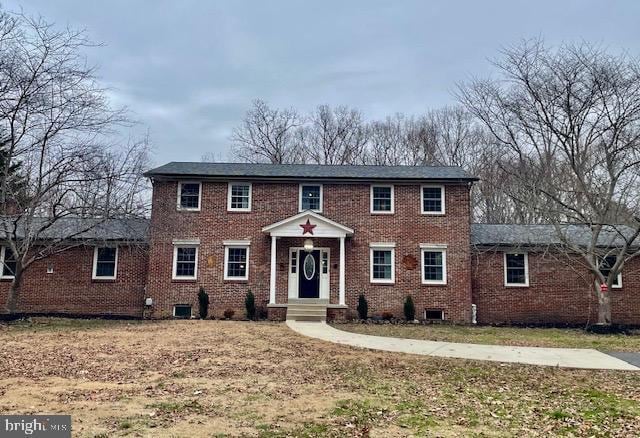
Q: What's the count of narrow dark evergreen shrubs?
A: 4